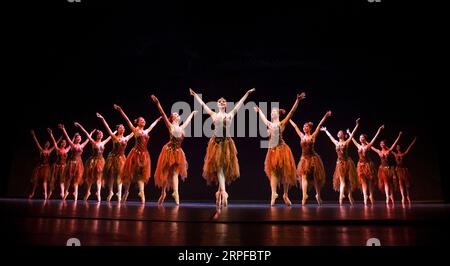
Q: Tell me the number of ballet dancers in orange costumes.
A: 14